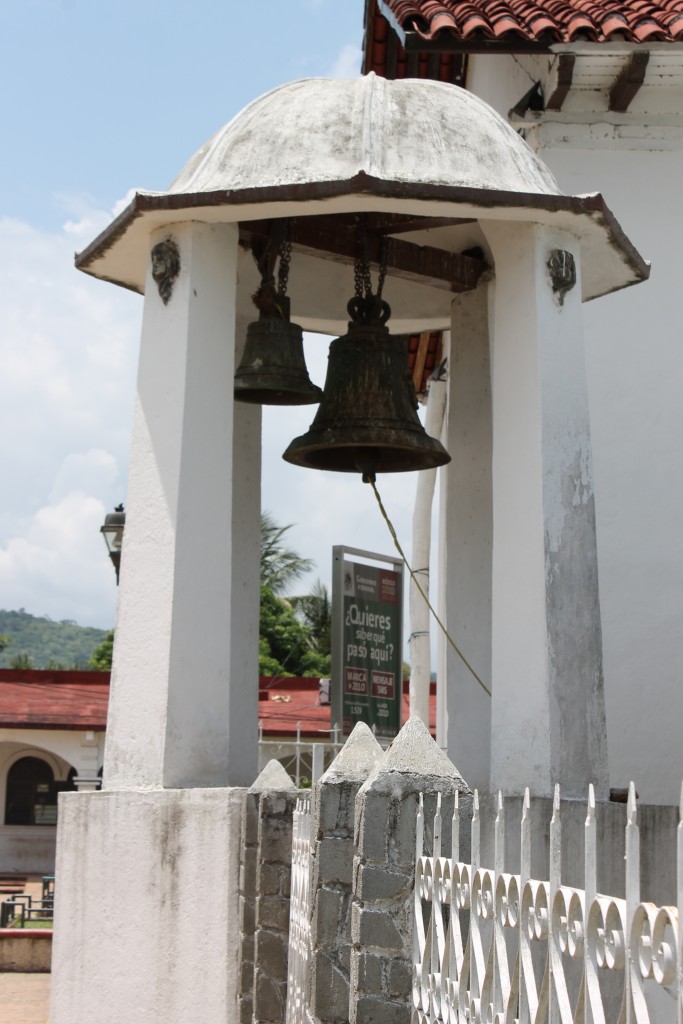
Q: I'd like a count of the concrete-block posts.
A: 3